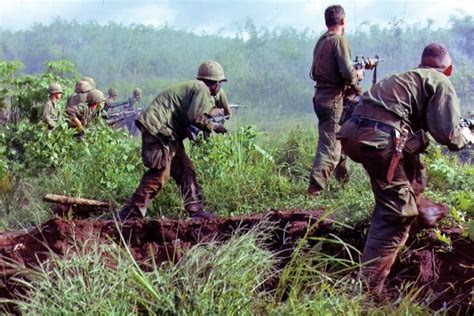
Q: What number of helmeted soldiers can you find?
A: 7